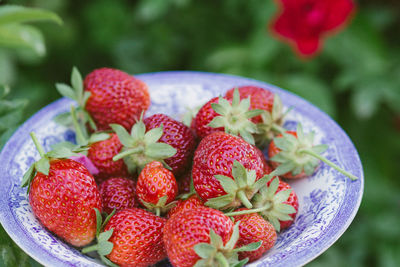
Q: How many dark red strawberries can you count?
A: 2